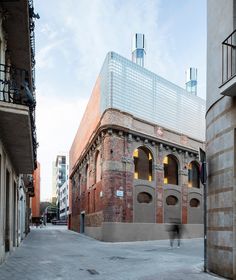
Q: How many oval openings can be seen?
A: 3